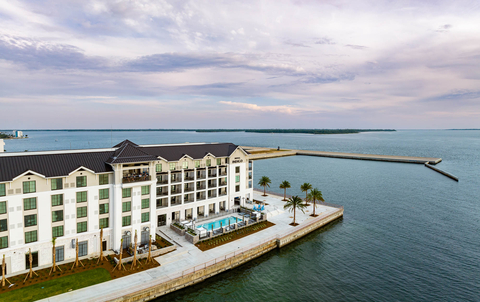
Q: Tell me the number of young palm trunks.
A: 8